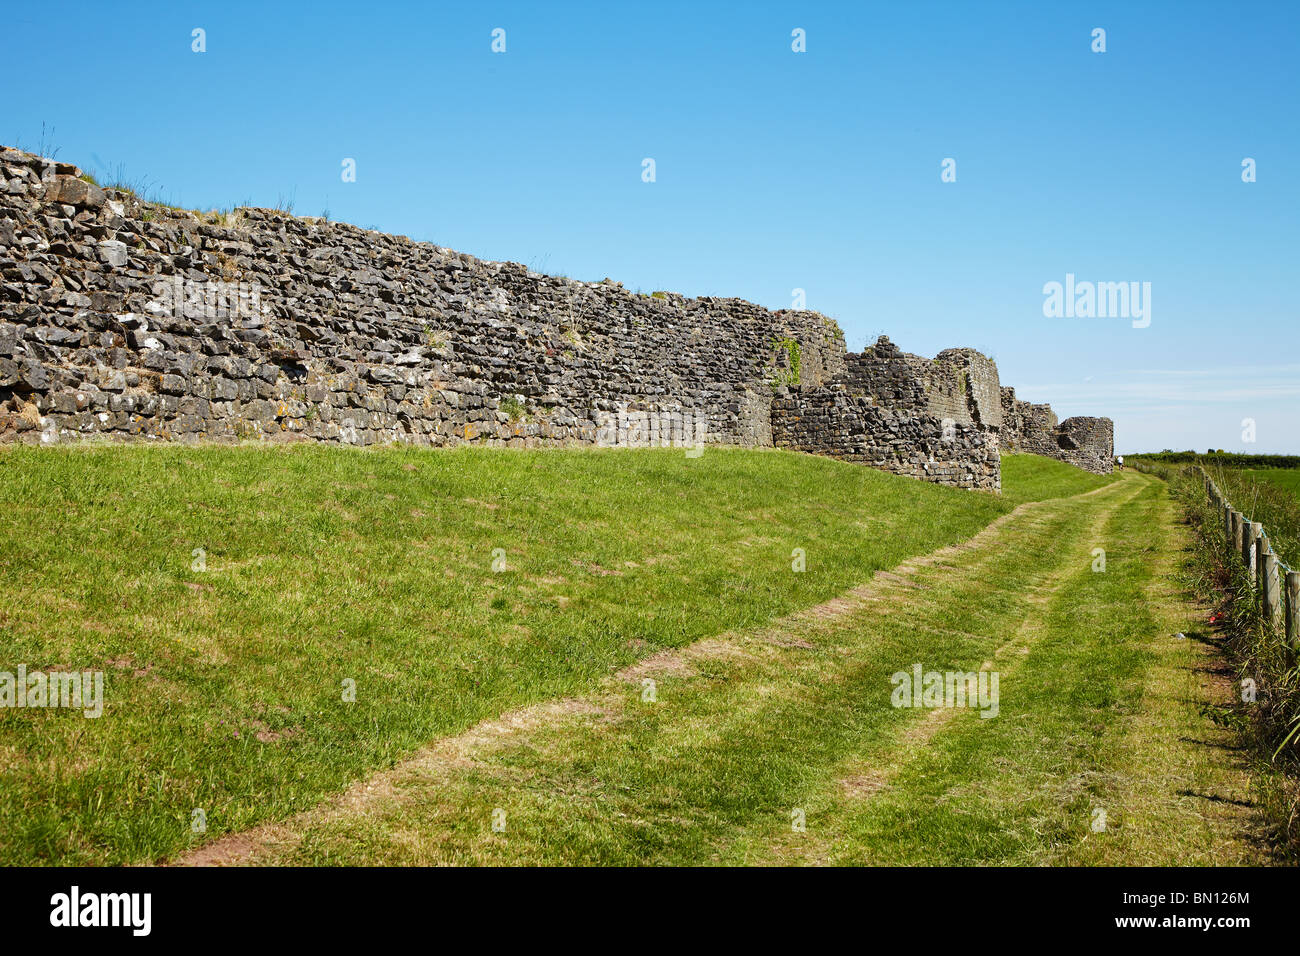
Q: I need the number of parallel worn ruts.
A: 2